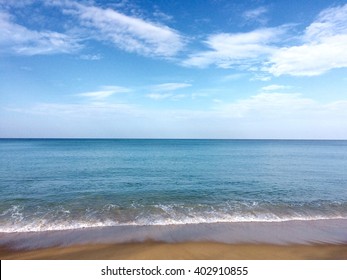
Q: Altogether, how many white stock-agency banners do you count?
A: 1